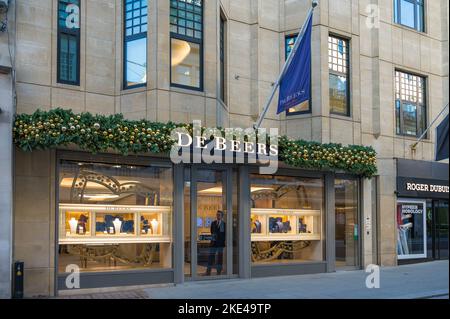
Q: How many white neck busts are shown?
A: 3